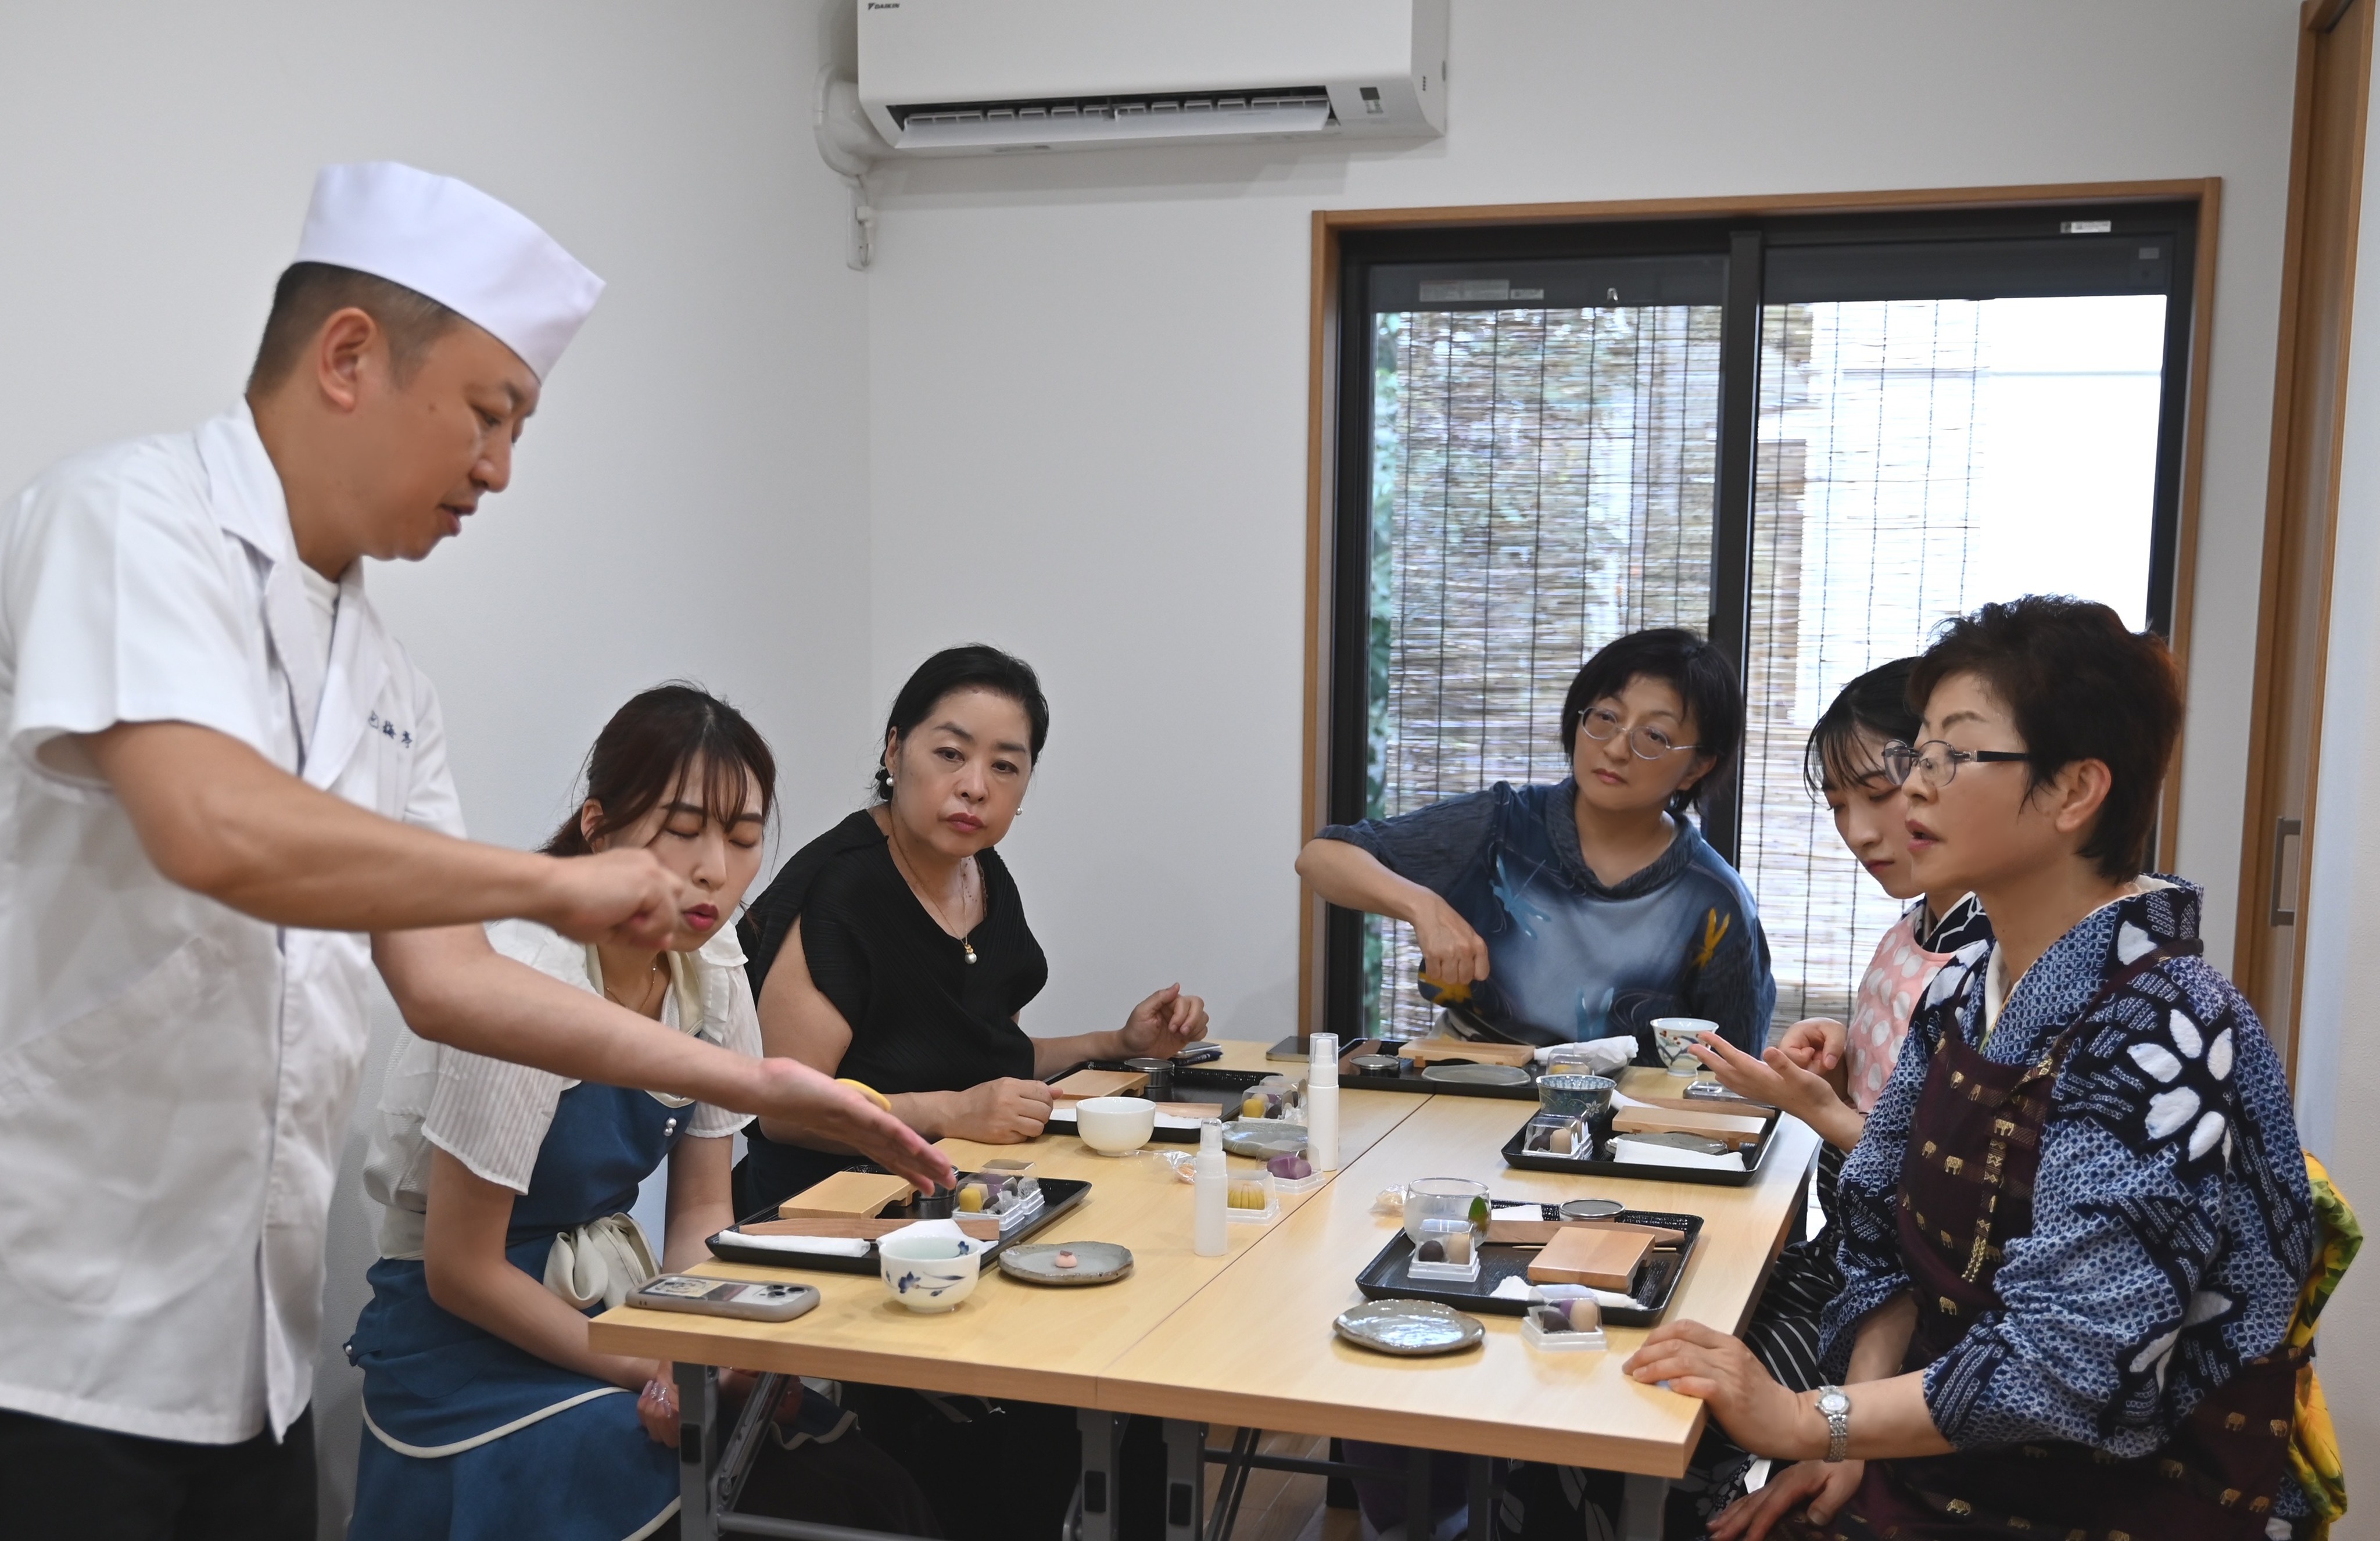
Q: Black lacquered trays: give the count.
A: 5